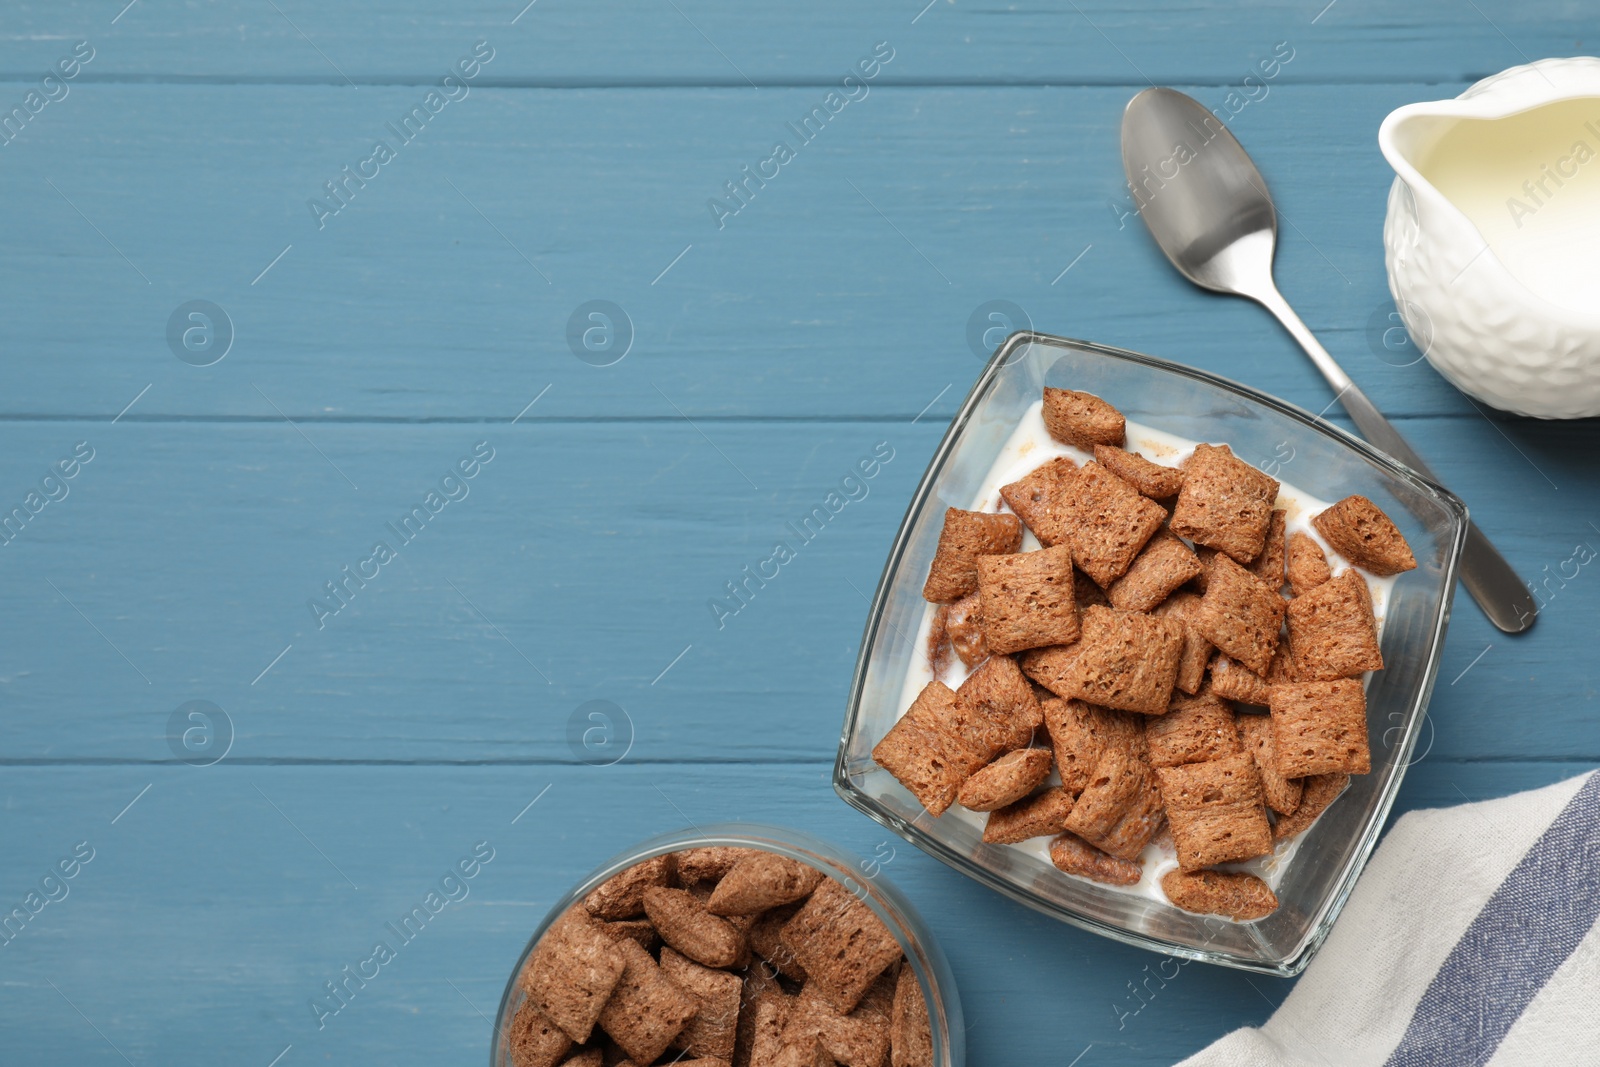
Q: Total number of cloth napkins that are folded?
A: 1